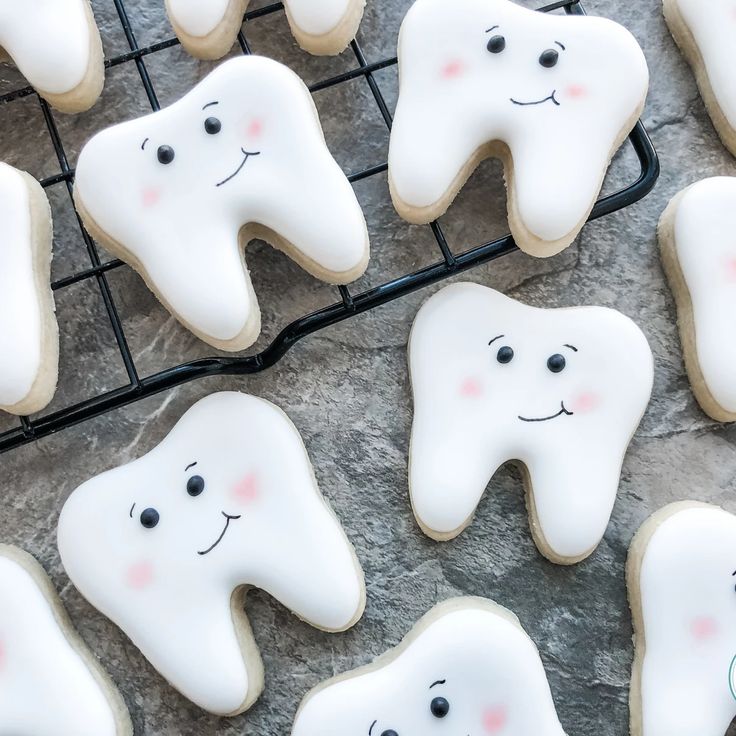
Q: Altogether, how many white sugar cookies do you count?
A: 12